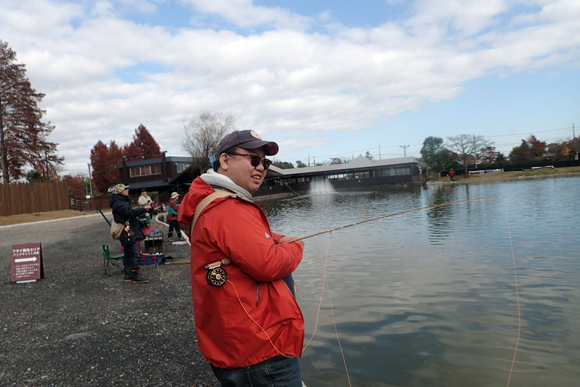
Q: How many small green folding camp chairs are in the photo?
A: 1